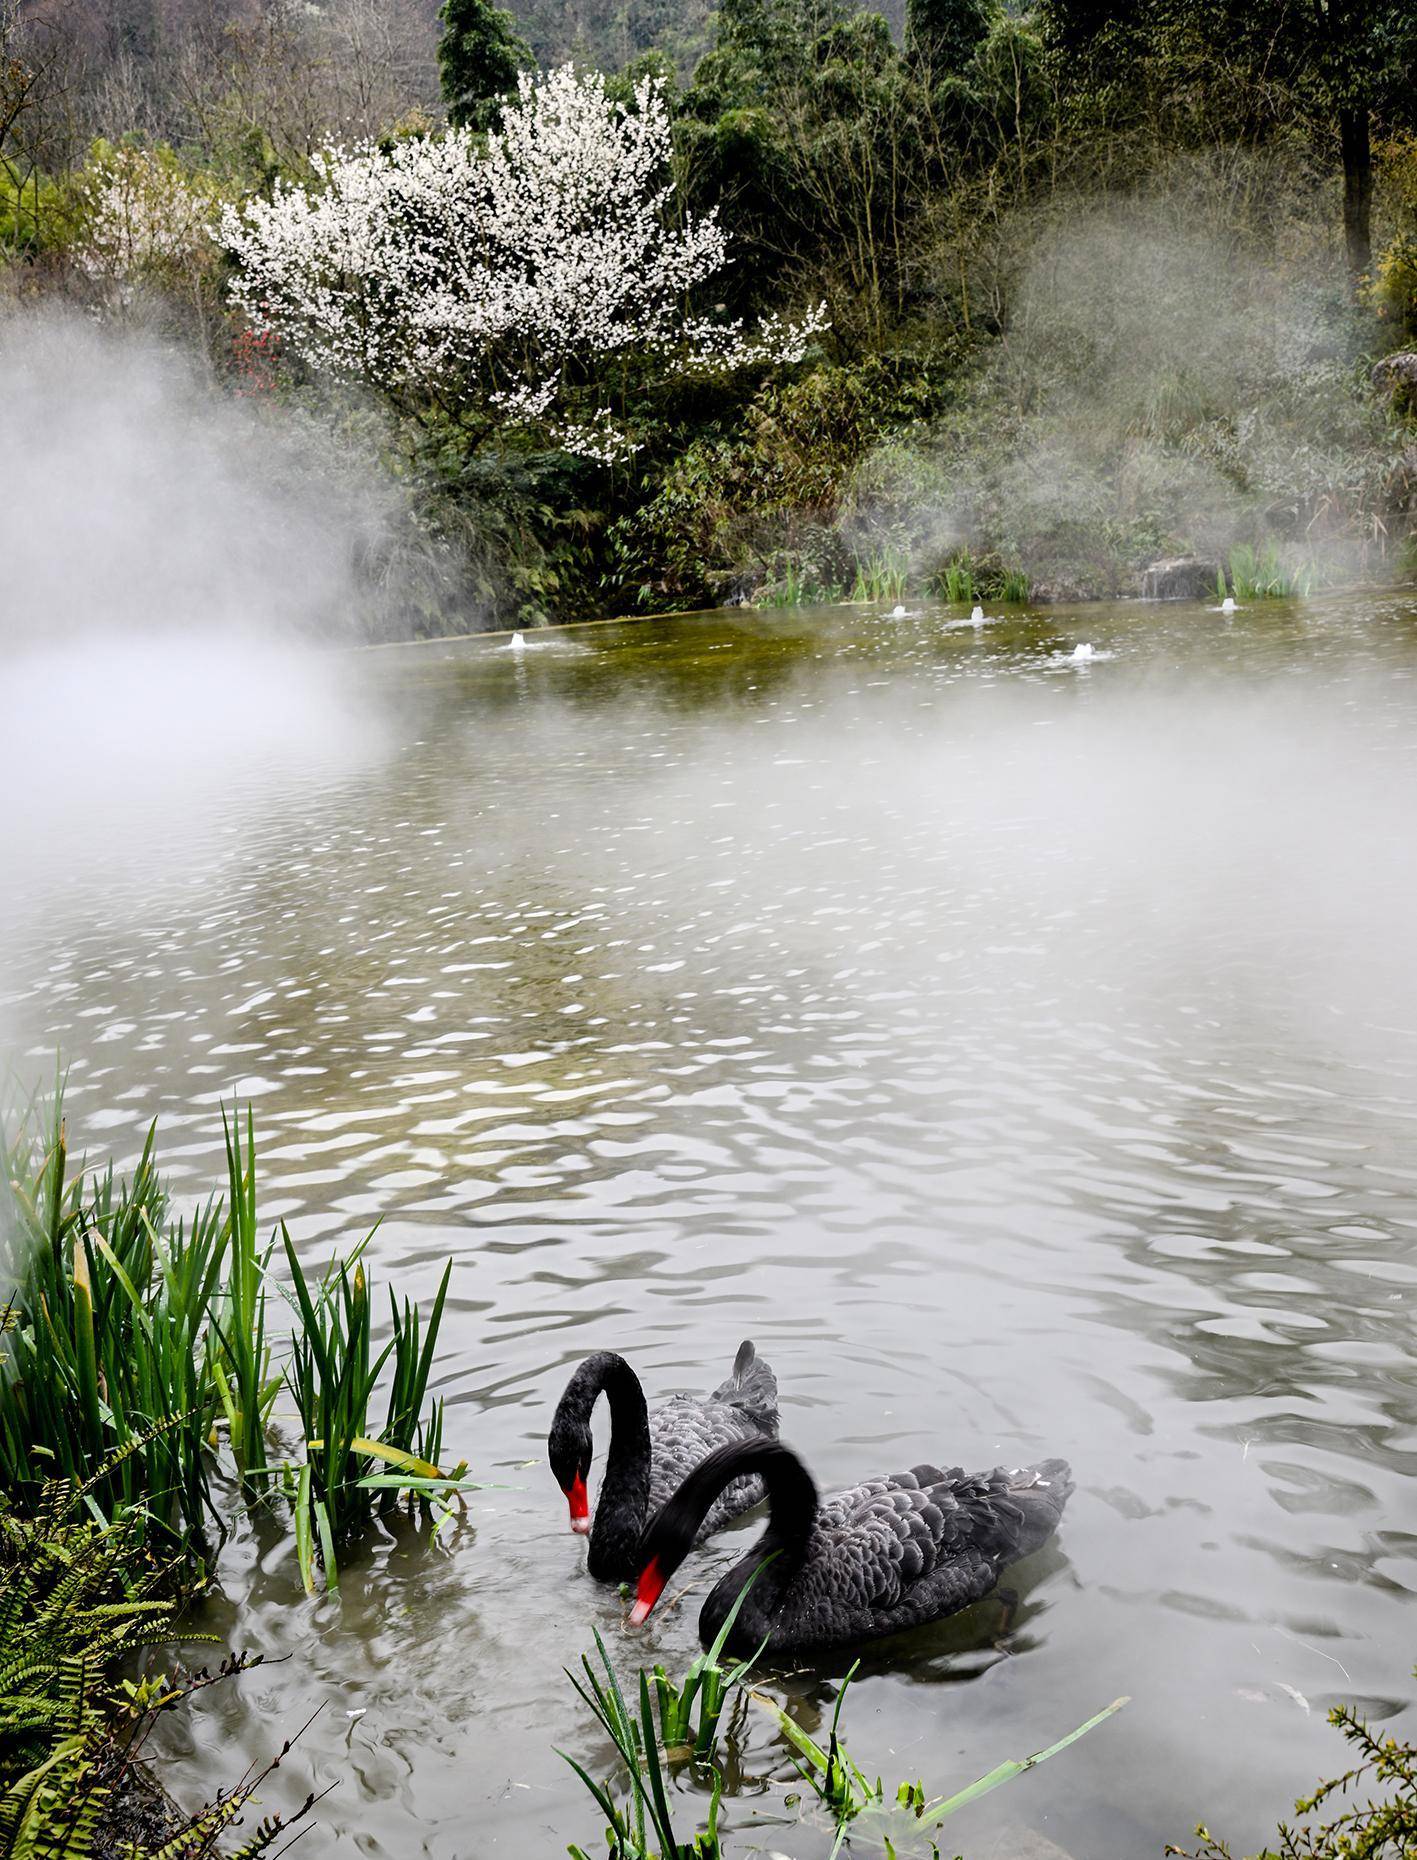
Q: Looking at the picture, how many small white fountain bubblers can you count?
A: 5